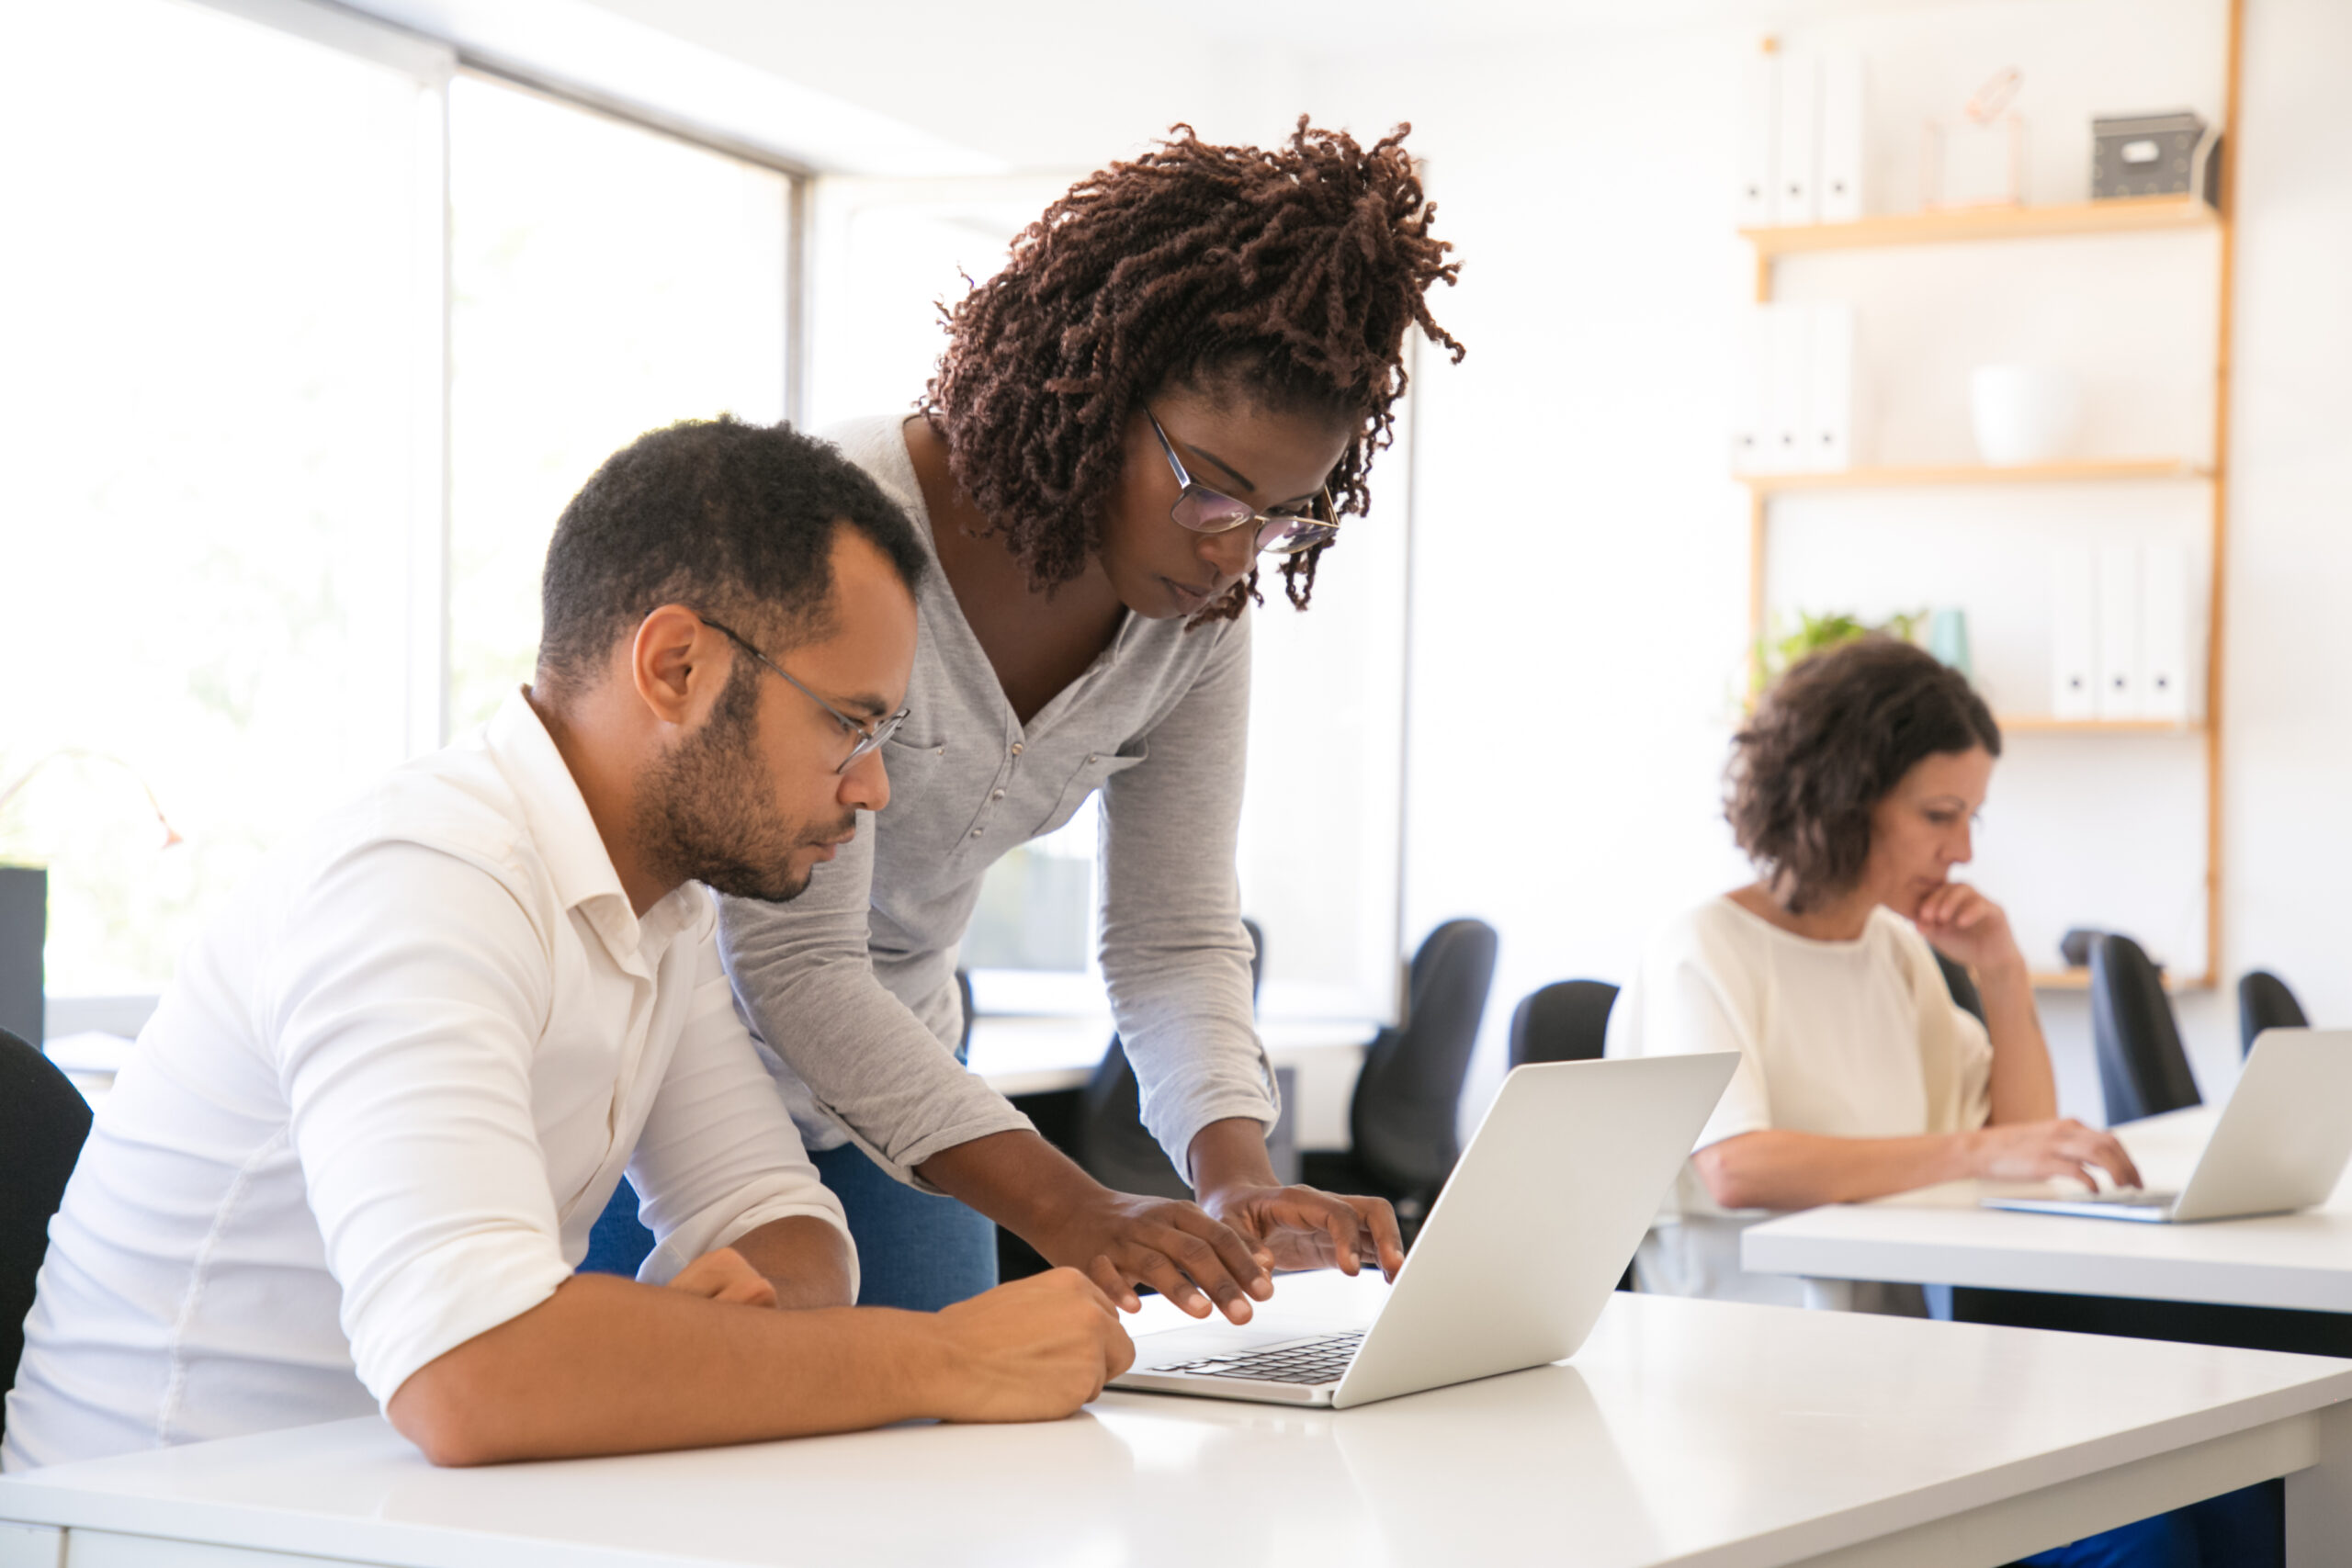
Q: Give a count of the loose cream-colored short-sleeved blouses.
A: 1